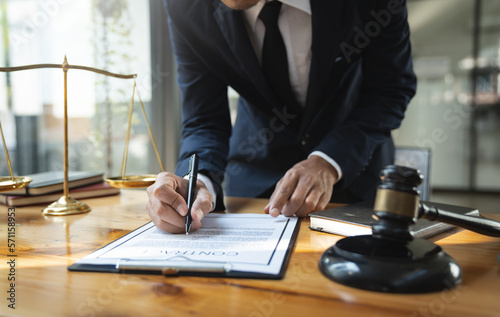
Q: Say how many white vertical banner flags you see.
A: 0